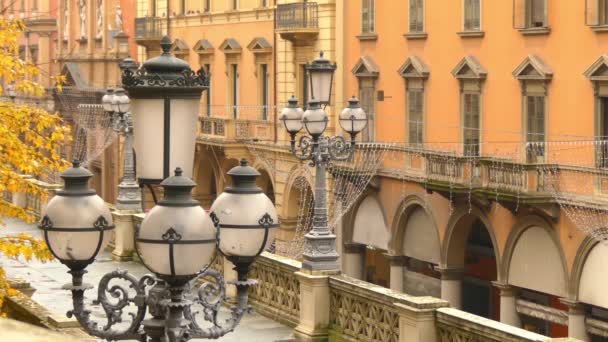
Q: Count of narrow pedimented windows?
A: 9